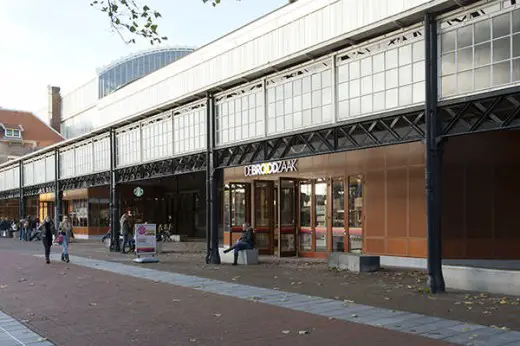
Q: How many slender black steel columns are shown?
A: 5